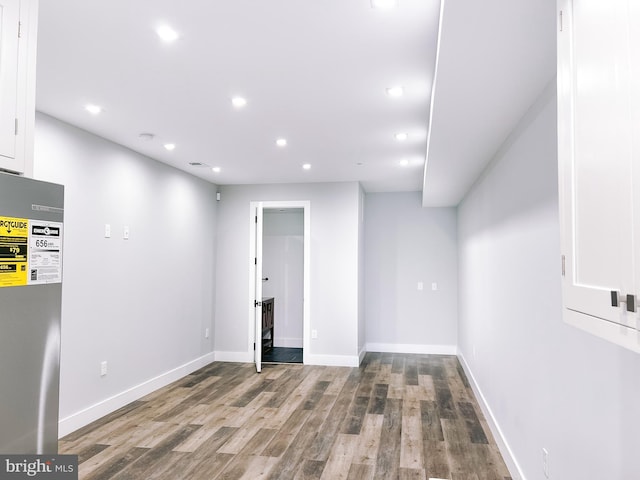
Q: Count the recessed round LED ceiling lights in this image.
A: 11